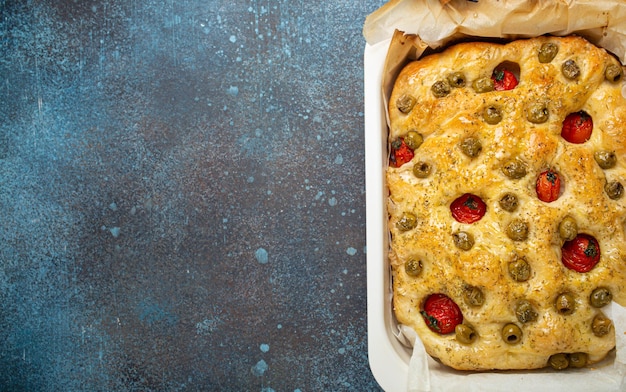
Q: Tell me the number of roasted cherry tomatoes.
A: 7